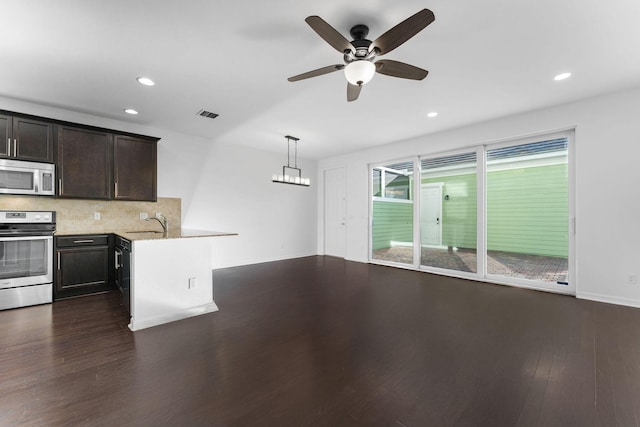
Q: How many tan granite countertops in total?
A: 1